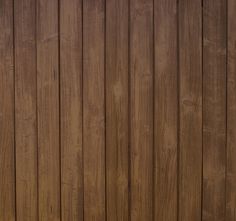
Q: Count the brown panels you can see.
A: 11